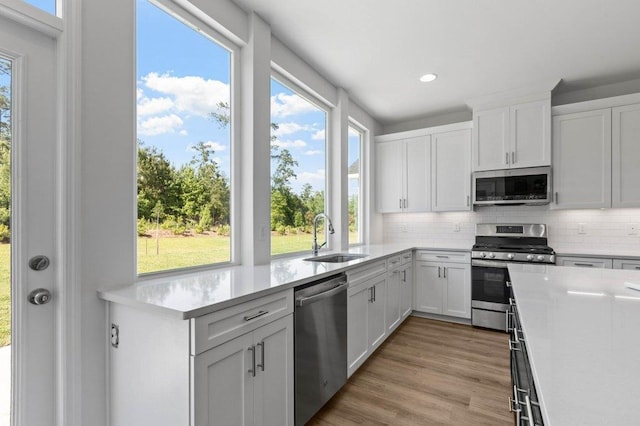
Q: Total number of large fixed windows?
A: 3